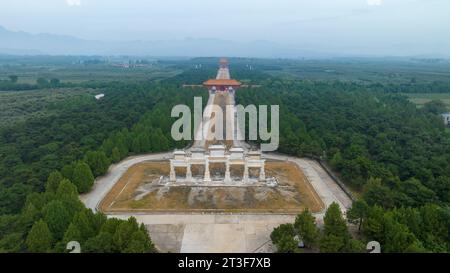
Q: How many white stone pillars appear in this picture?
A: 6